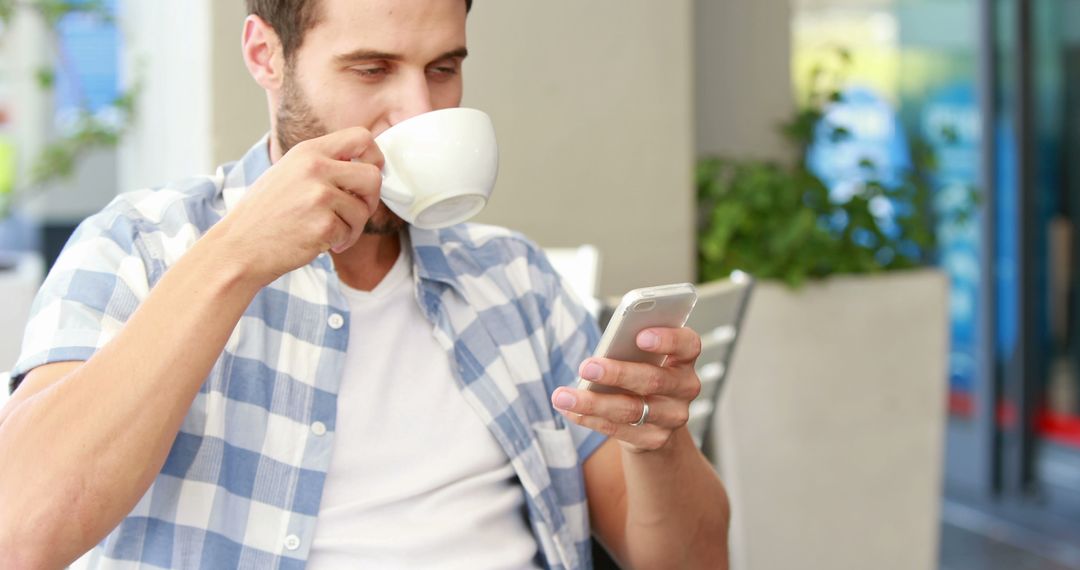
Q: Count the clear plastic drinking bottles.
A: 0